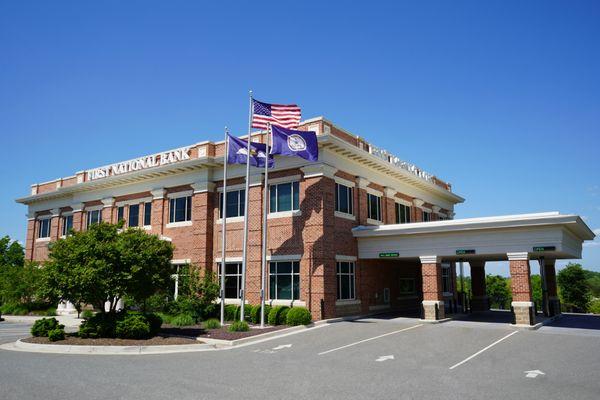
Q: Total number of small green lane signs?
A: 3